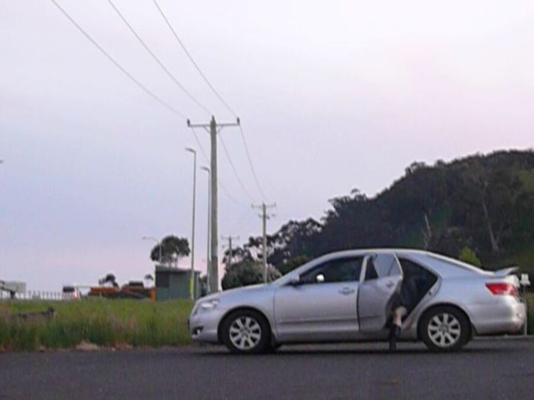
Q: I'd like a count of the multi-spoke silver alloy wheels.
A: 2